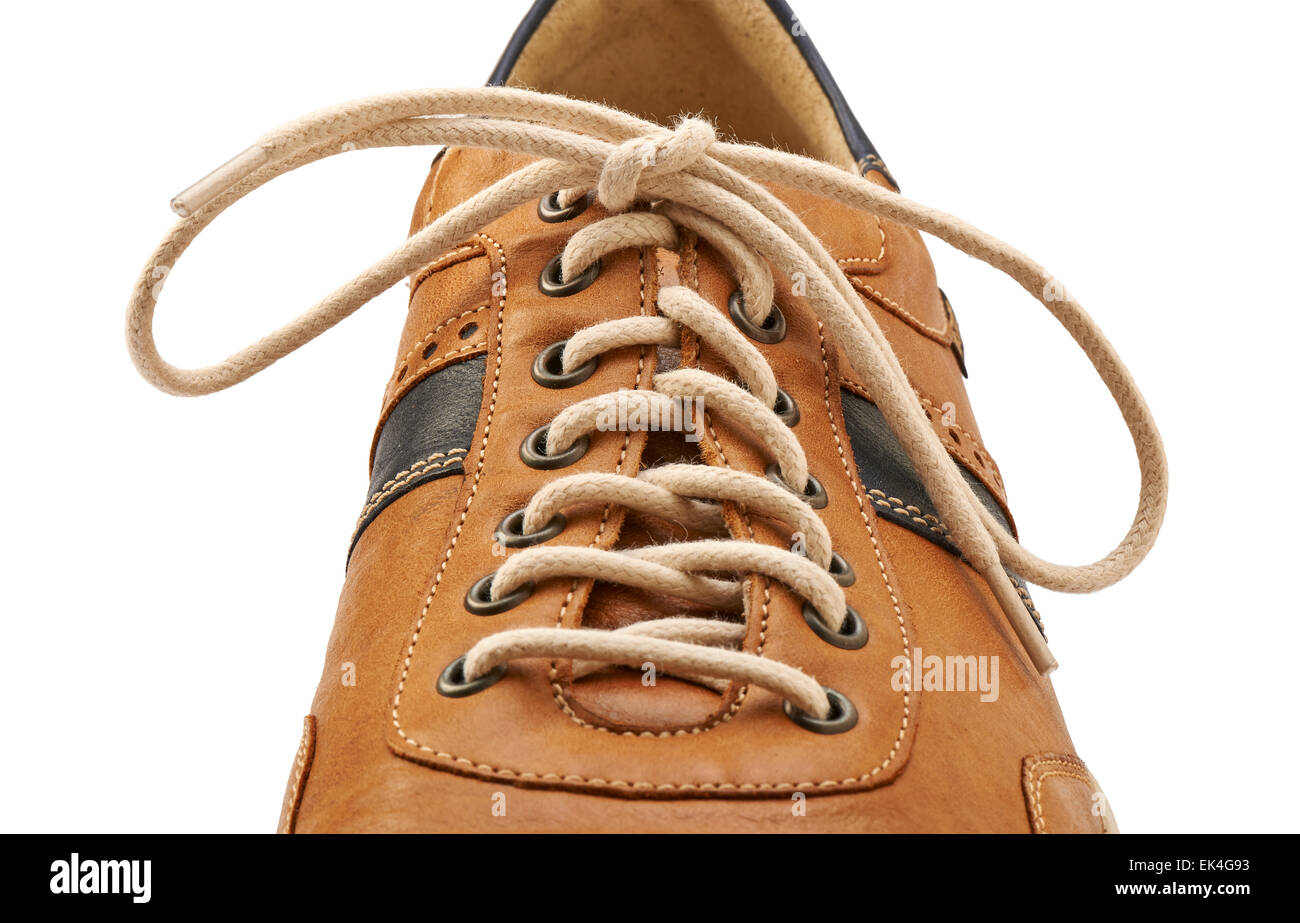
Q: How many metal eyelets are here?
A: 13